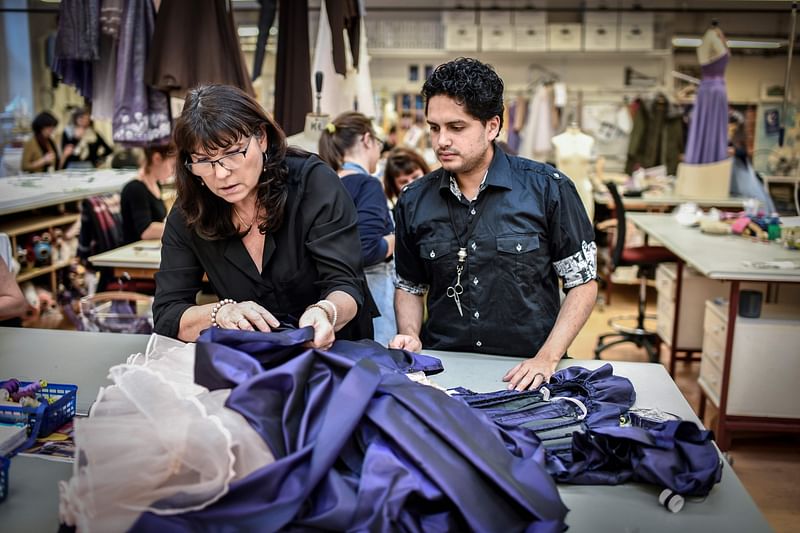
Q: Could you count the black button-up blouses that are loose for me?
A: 1